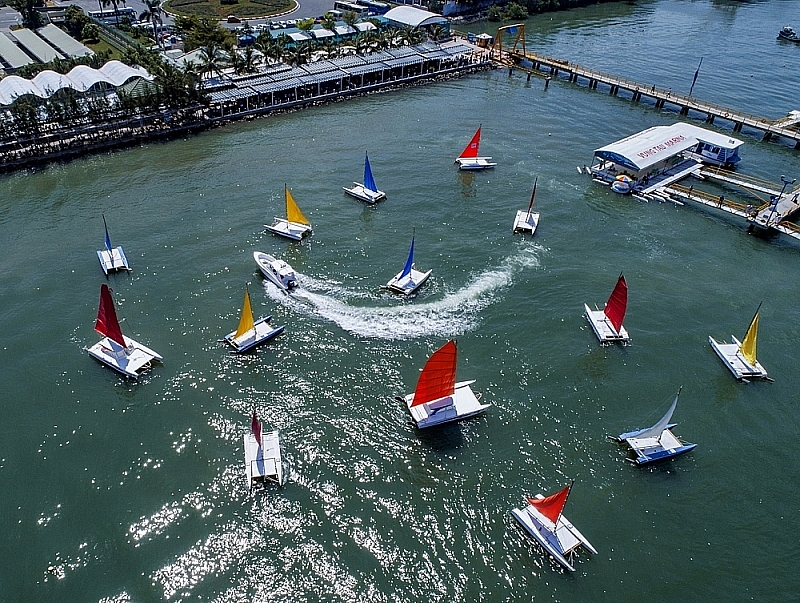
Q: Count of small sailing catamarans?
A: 14